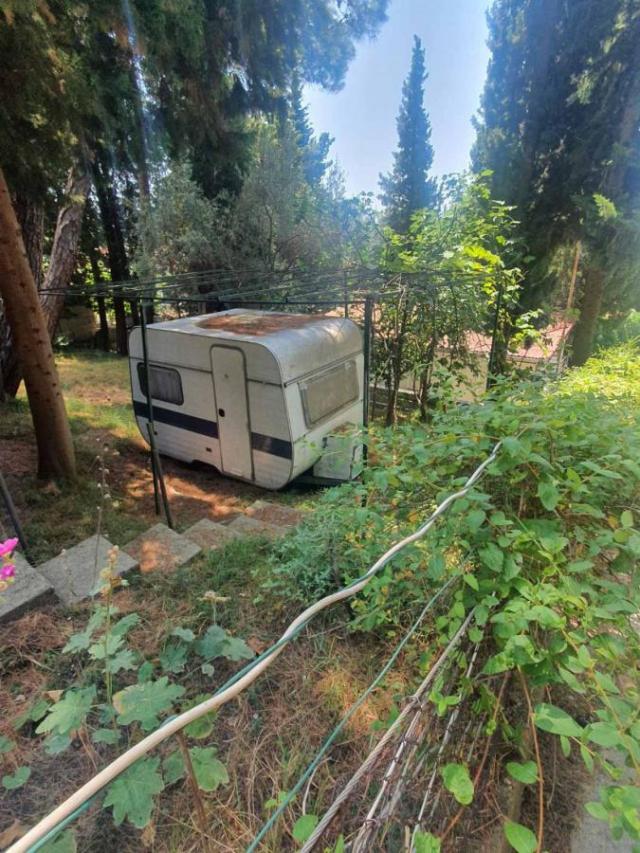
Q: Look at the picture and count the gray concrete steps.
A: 6